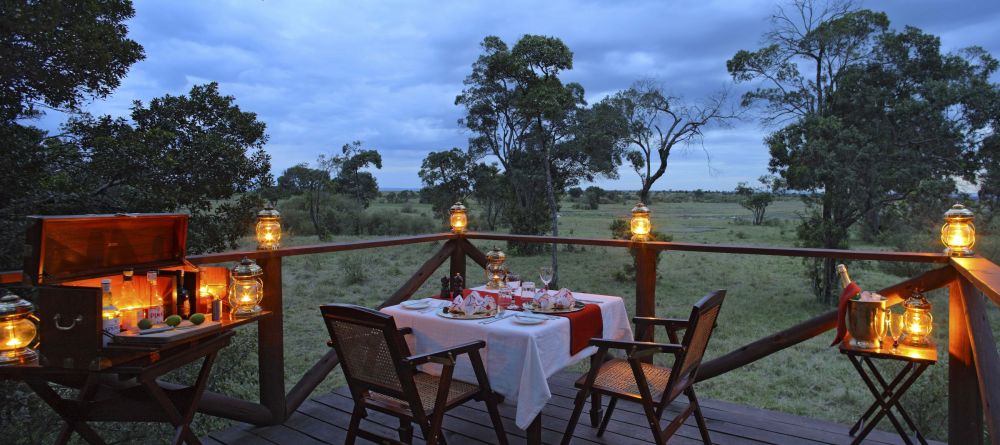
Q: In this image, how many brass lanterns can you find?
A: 8